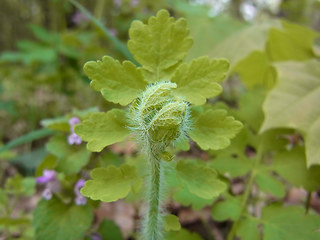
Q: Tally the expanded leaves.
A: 7